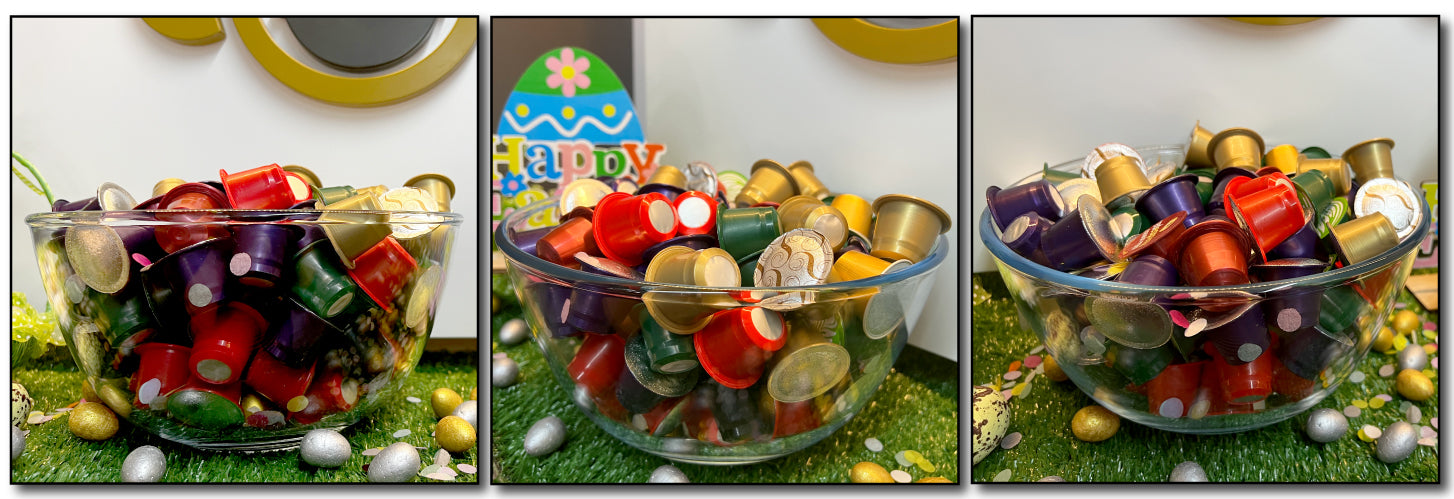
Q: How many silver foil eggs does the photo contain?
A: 13